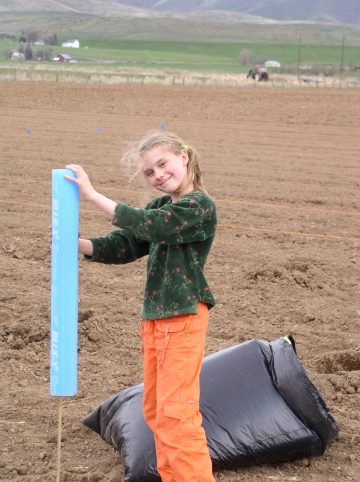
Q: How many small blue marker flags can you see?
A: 3